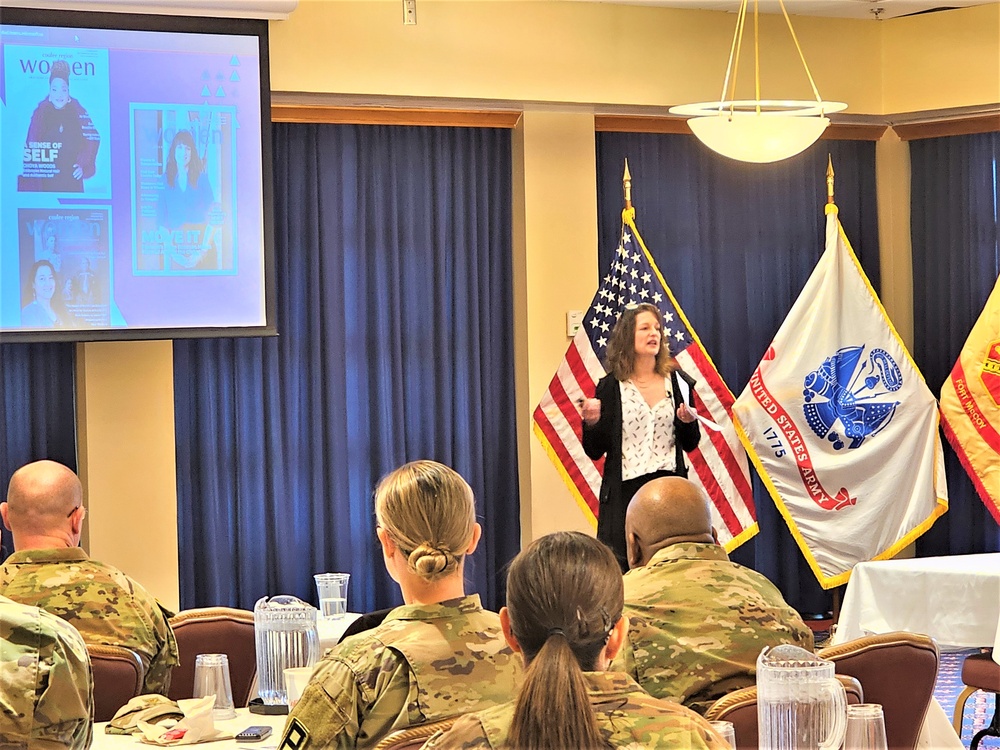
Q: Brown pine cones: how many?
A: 0